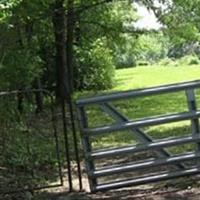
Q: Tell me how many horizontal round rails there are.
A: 5